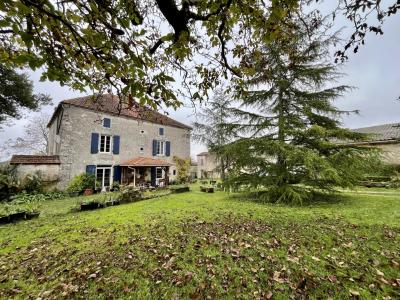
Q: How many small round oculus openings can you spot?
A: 2